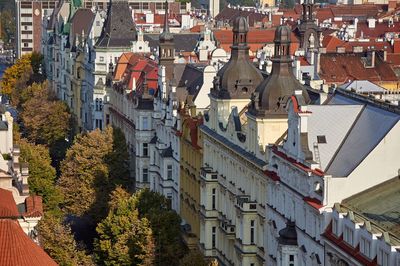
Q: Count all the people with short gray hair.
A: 0